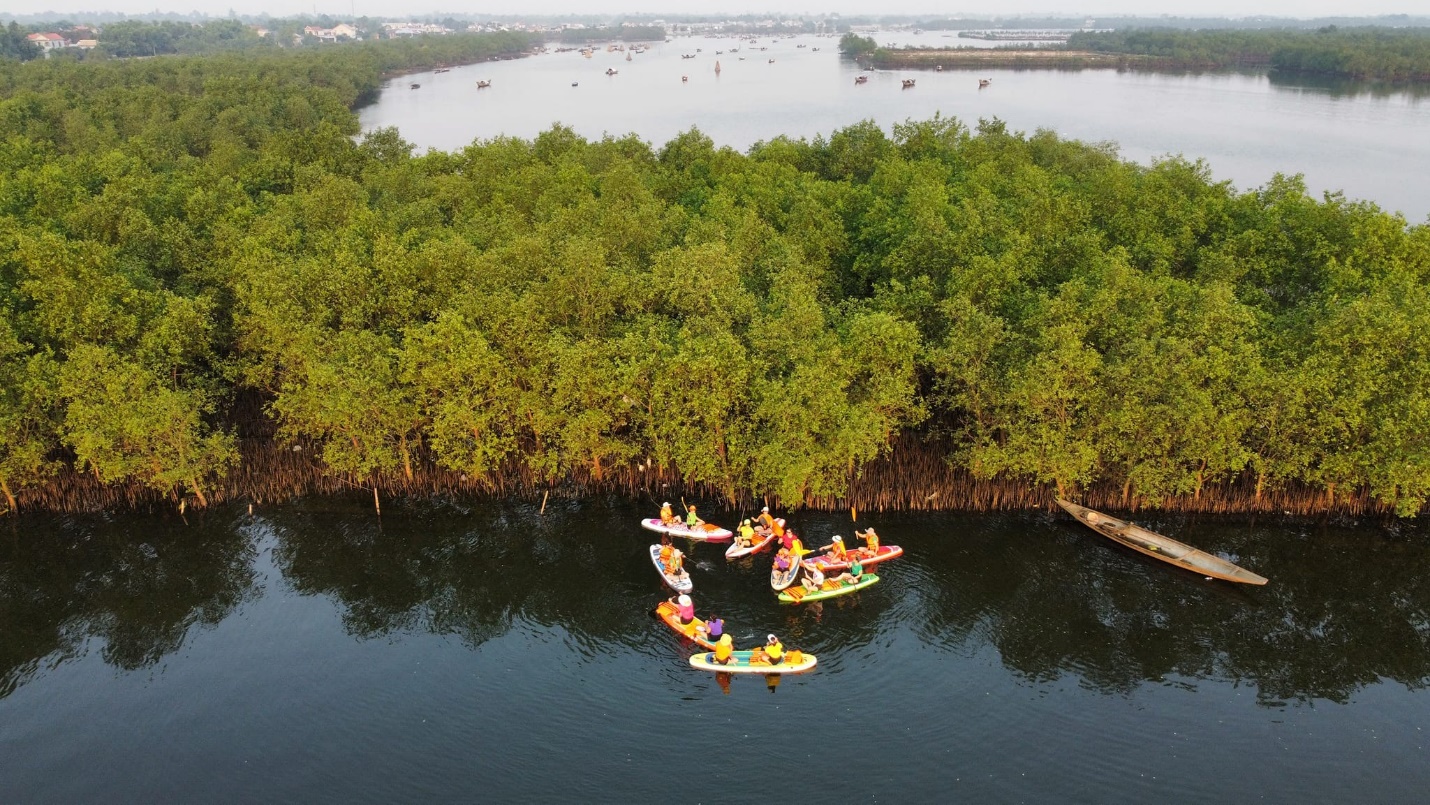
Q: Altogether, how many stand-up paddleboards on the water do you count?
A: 8